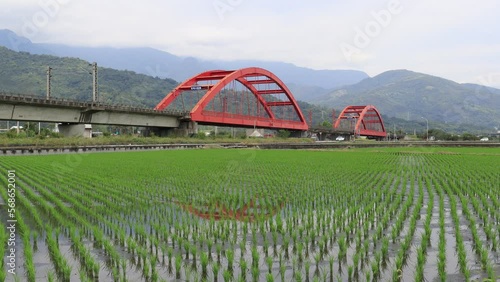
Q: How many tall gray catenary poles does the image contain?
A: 2